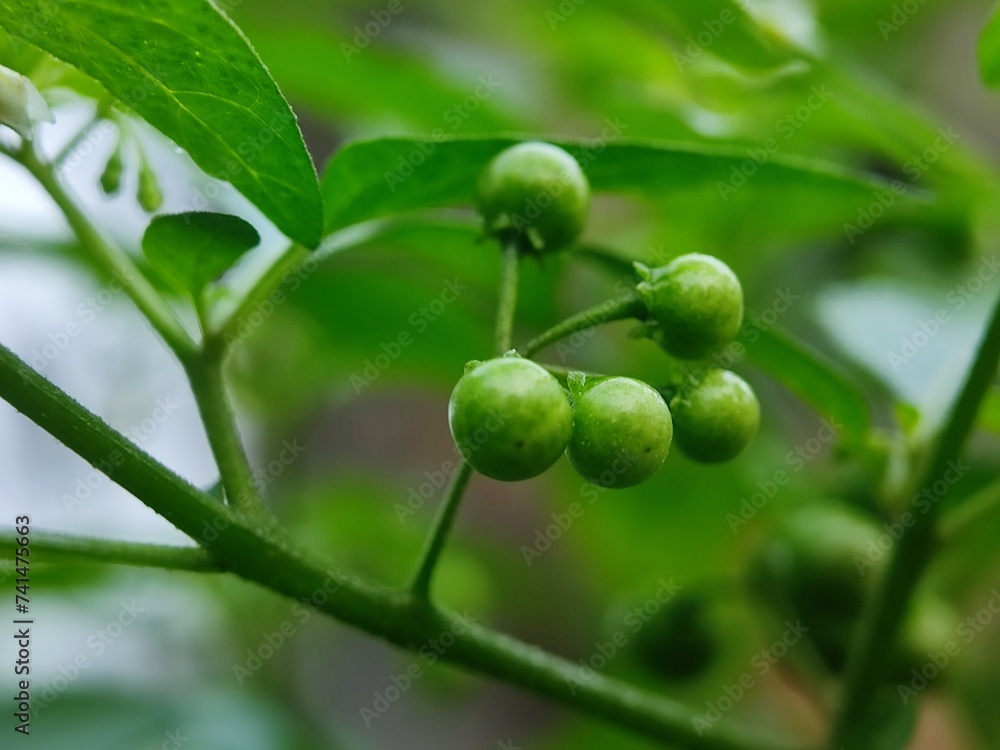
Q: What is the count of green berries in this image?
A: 5